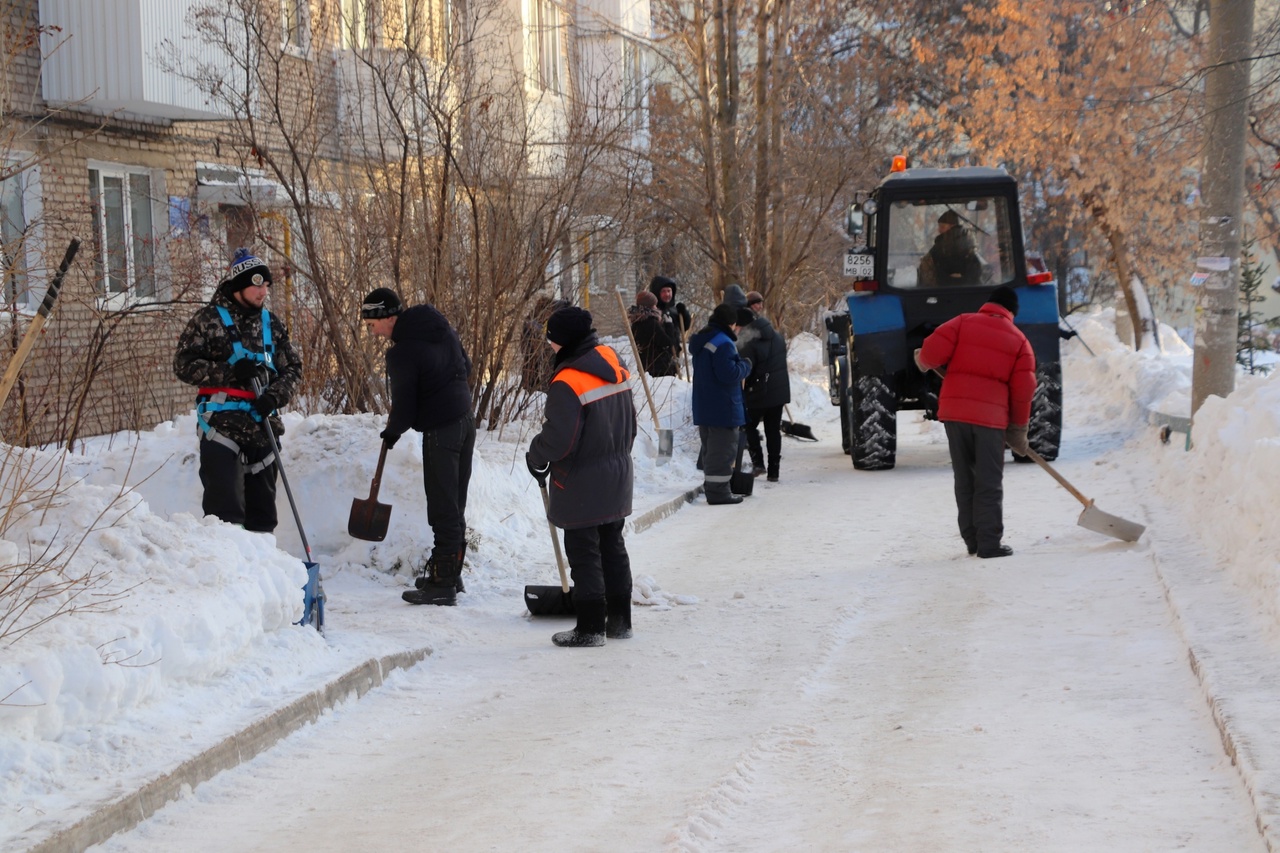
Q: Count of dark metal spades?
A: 1